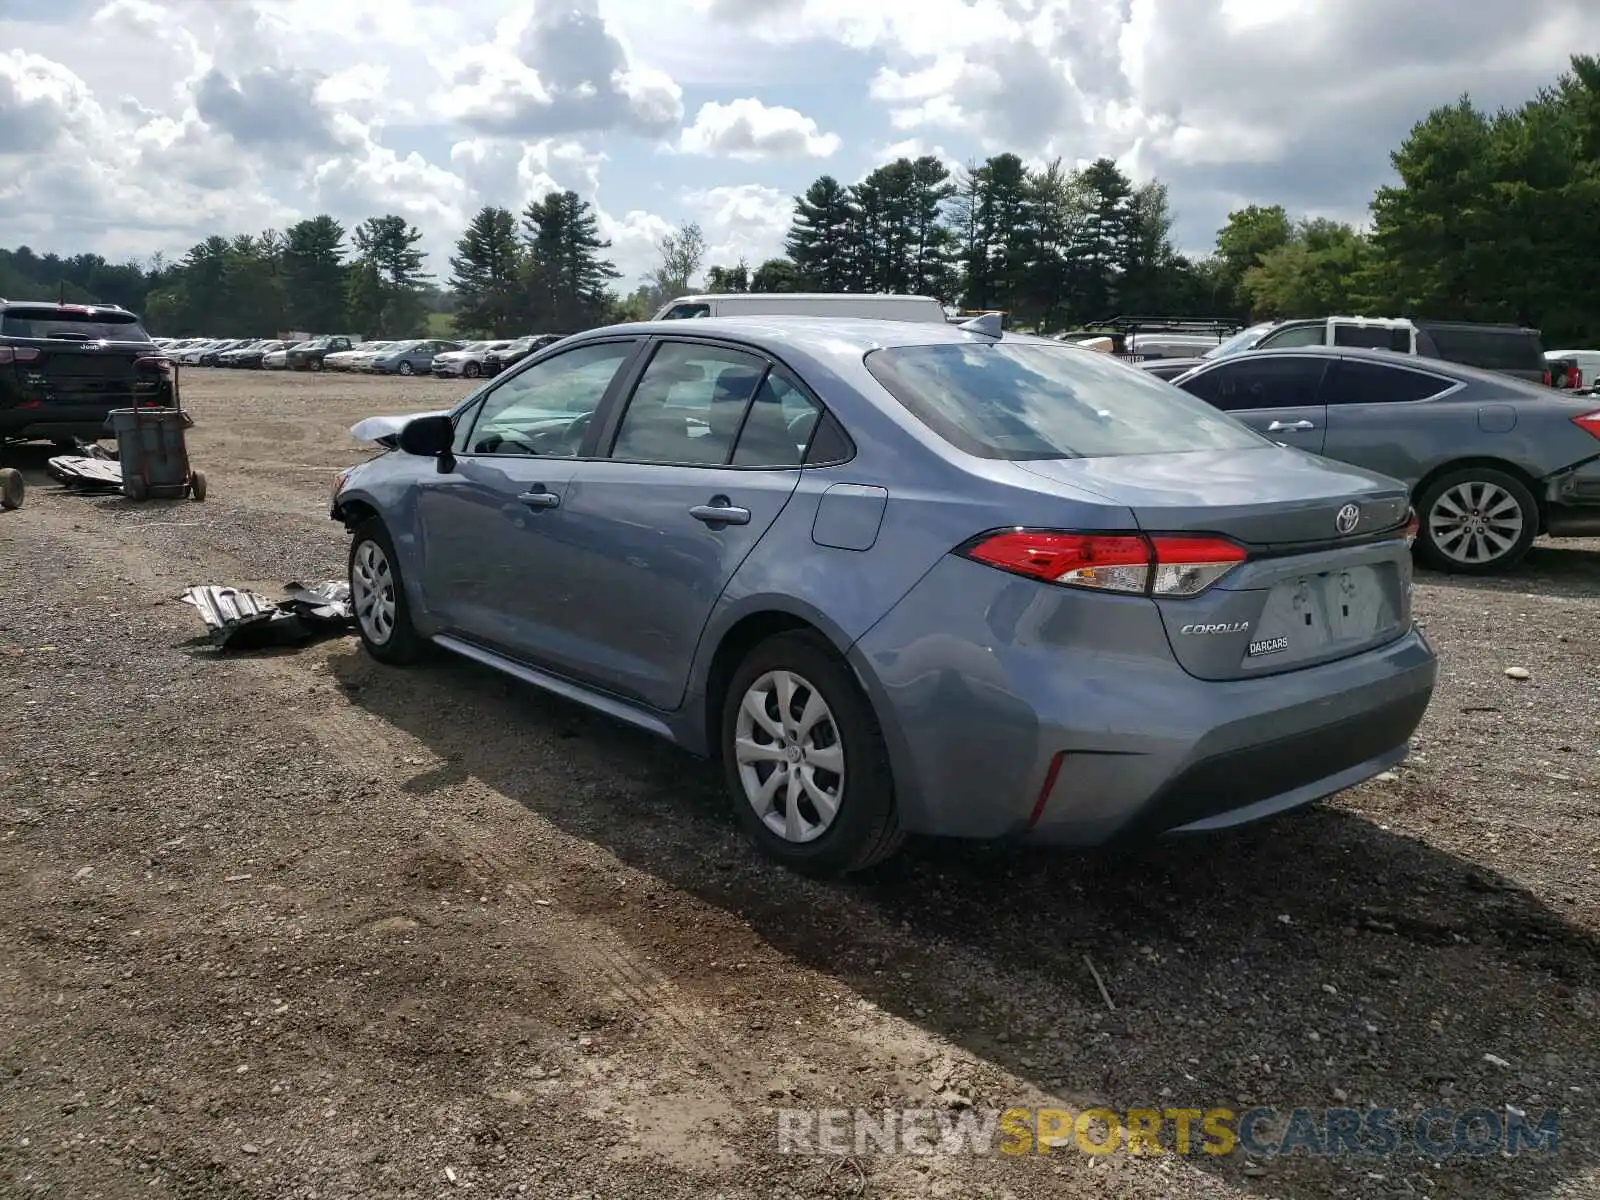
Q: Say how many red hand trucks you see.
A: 1